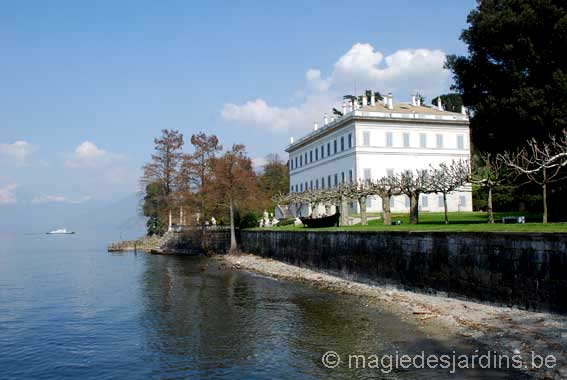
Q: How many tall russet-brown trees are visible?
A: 3